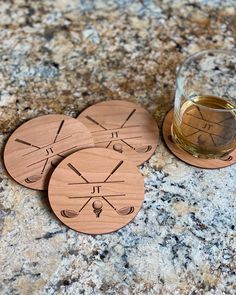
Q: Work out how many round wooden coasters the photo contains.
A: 4